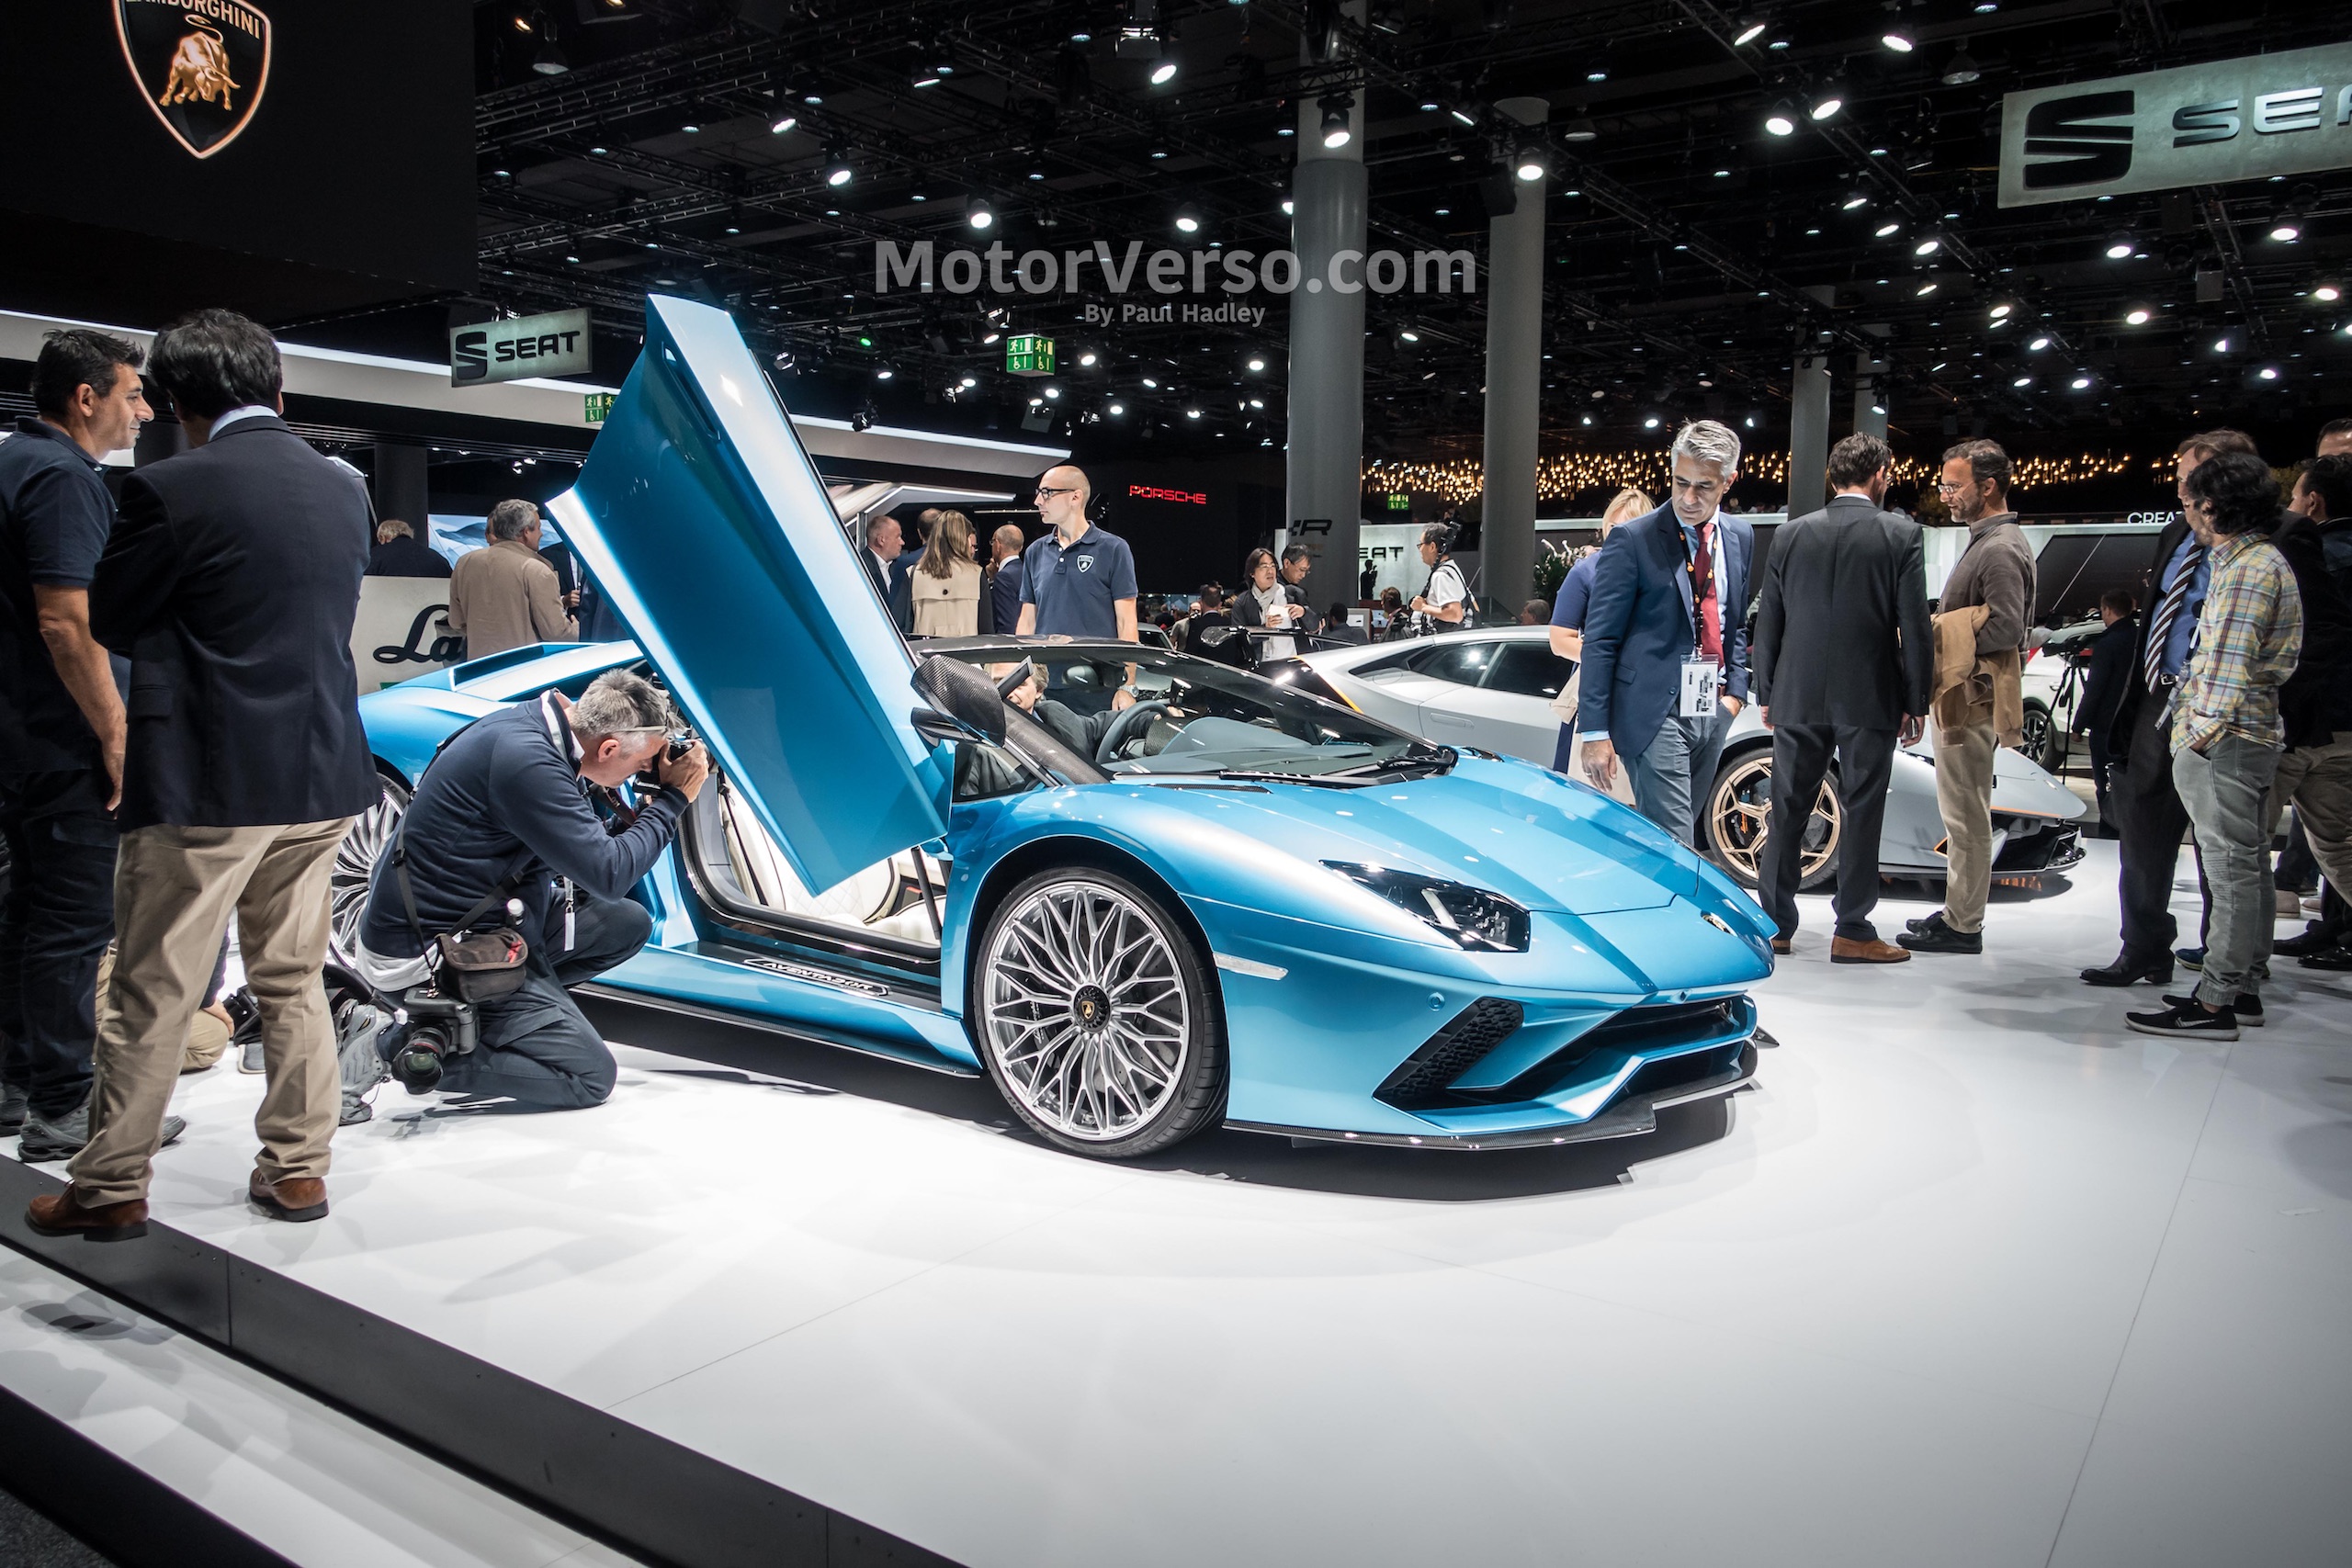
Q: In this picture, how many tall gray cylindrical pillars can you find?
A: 4